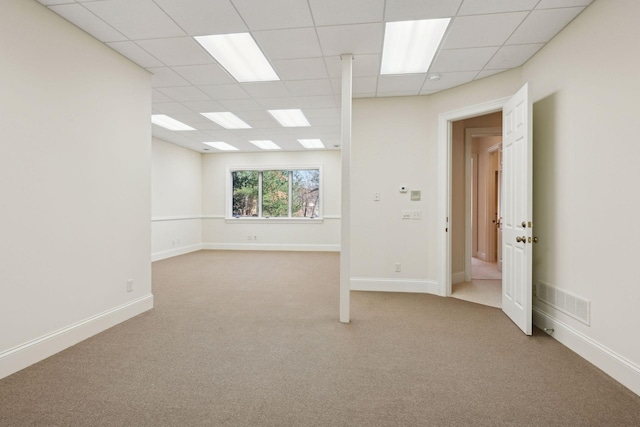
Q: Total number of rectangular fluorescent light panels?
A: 8